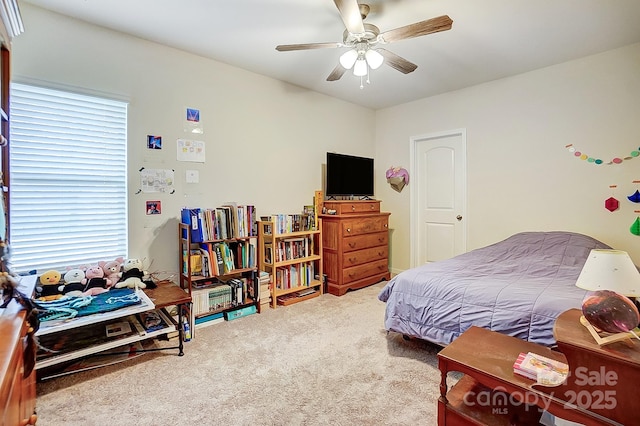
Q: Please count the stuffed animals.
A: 5